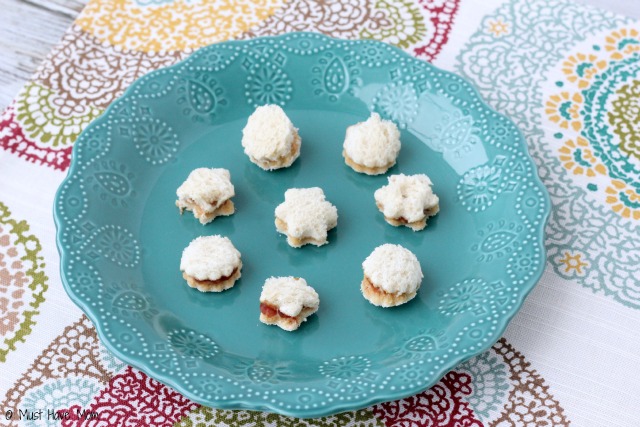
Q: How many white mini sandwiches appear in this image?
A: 8